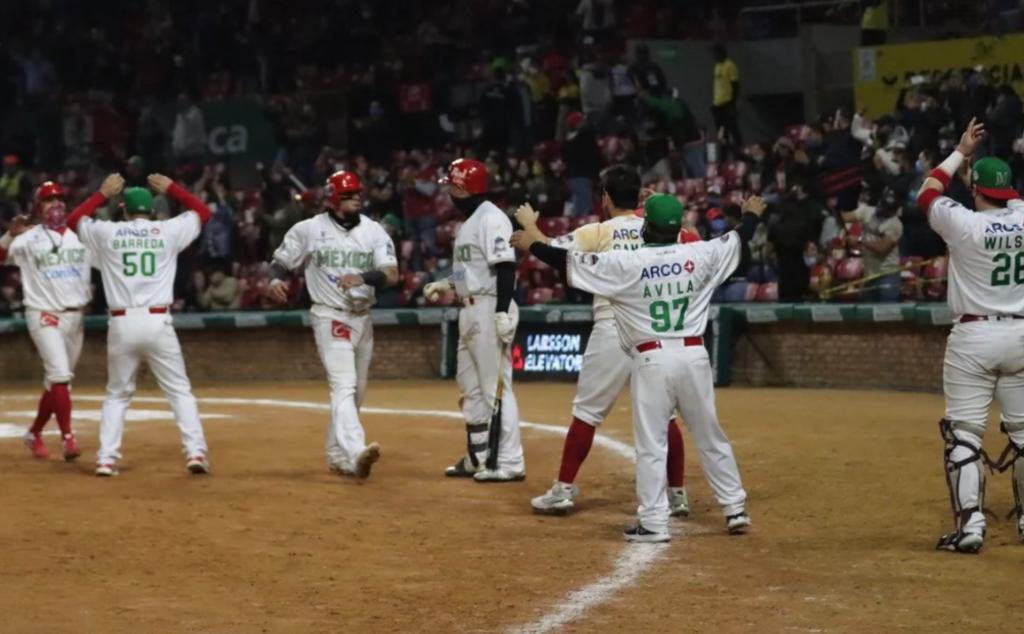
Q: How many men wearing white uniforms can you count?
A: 7